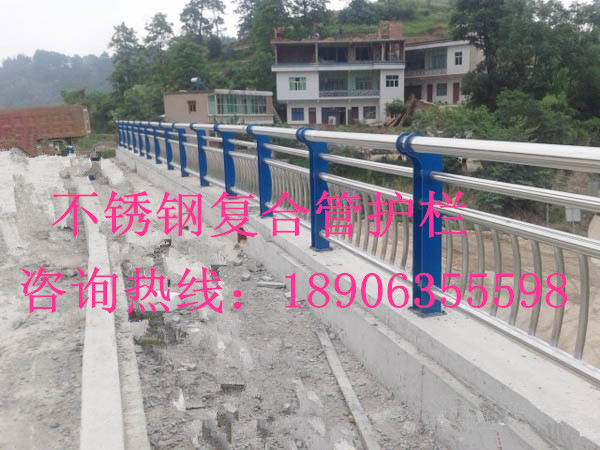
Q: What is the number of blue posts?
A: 14